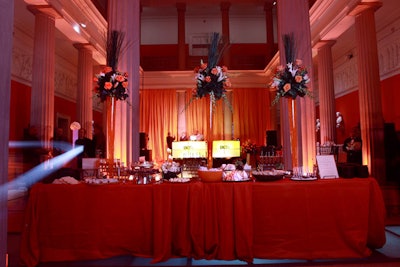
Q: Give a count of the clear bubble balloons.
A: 0